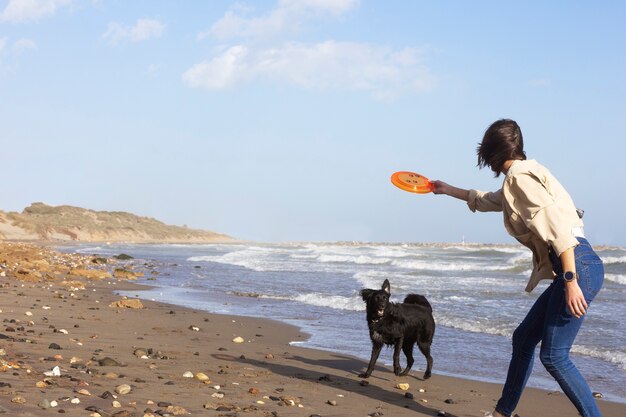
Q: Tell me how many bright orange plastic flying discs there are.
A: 1